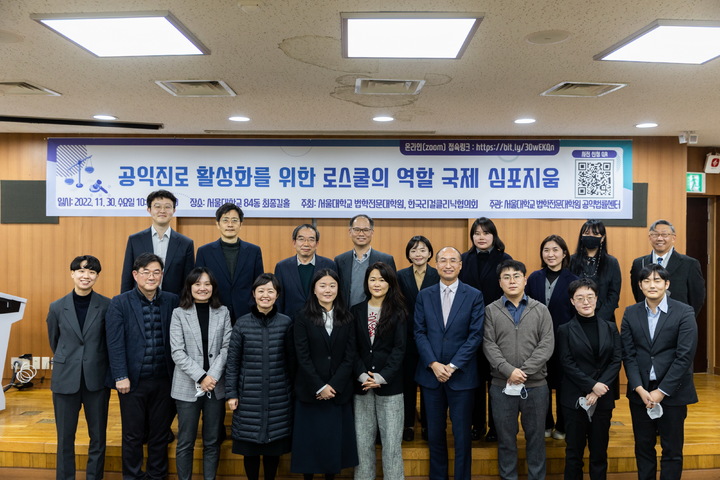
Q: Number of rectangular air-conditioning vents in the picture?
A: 4